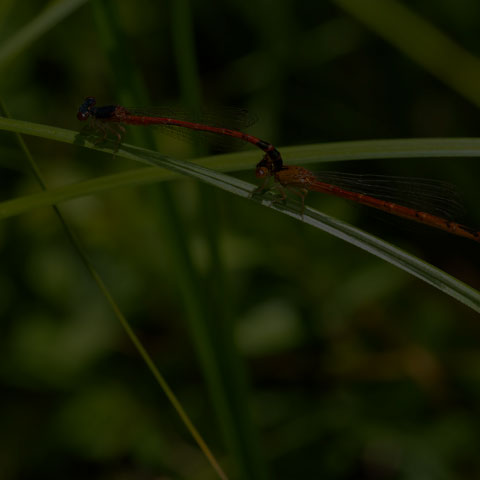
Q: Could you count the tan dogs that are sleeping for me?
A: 0